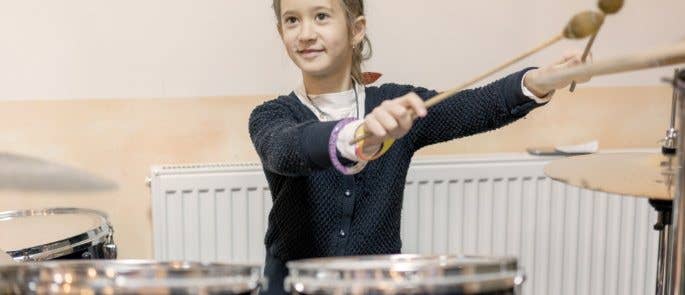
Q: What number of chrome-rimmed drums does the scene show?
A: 3